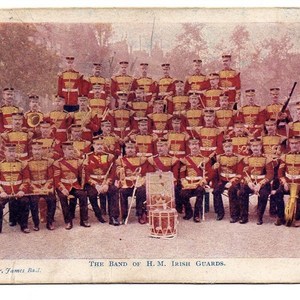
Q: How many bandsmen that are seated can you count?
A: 10